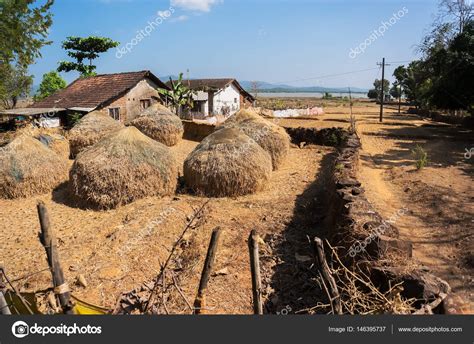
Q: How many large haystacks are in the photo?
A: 6